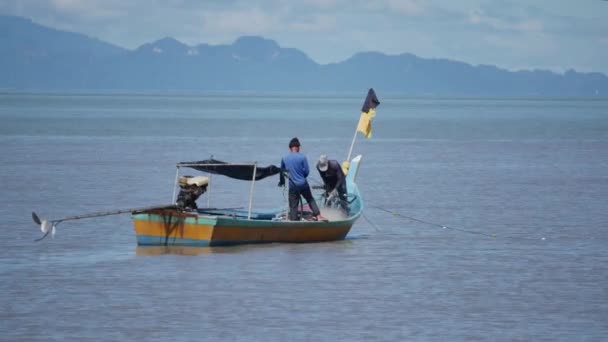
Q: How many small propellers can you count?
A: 1